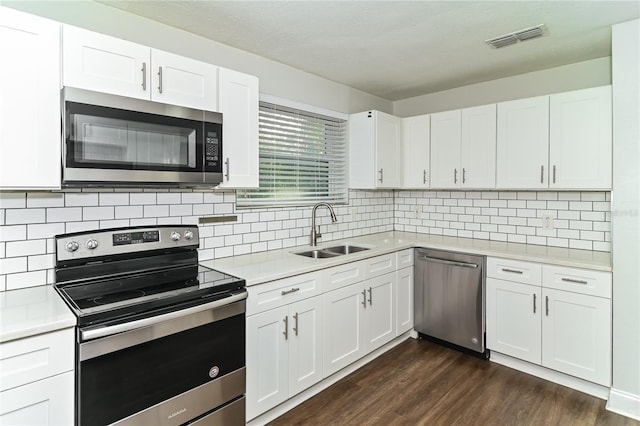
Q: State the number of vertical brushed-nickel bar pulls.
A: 15